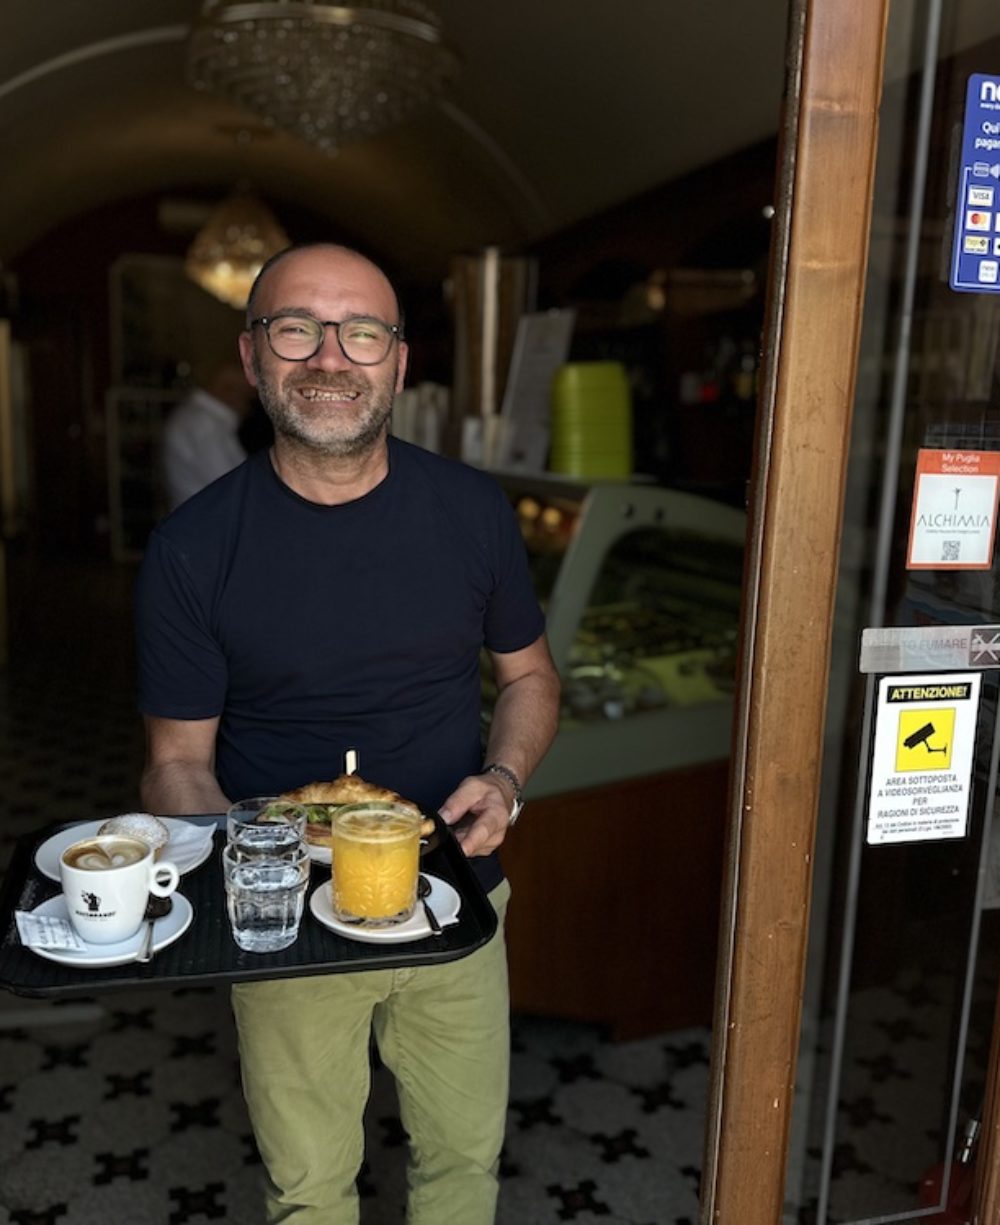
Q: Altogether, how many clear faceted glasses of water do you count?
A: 2